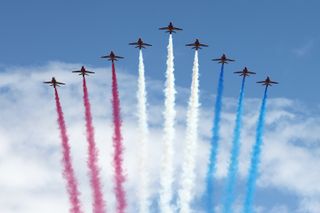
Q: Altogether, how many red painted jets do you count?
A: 9